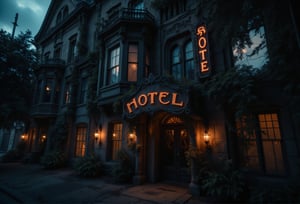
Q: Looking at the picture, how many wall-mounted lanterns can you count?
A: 5